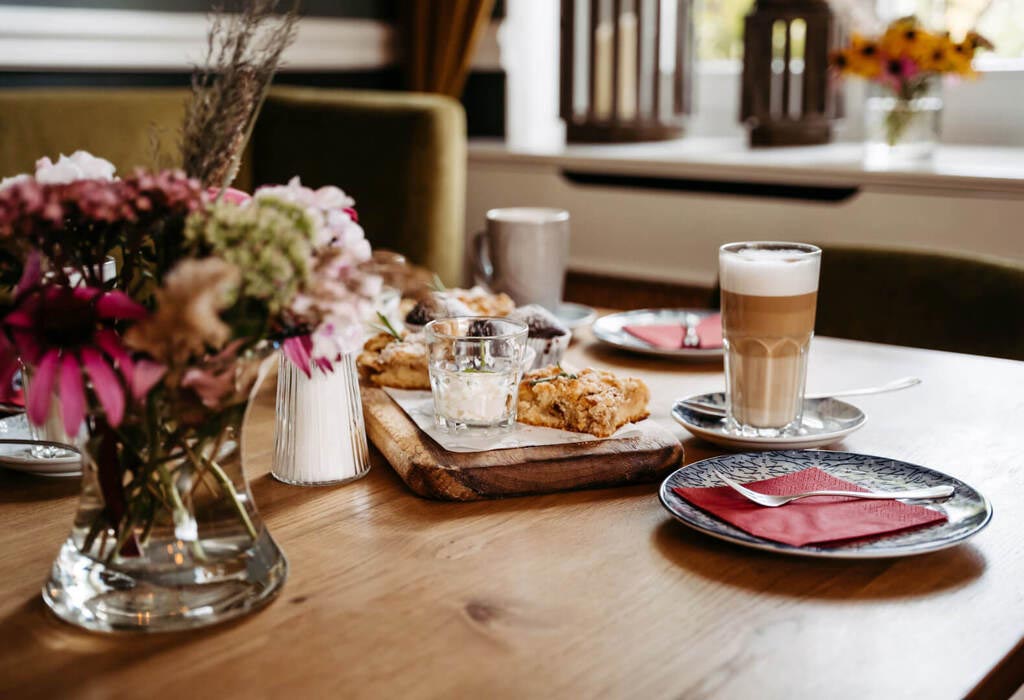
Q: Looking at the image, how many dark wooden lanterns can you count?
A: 2